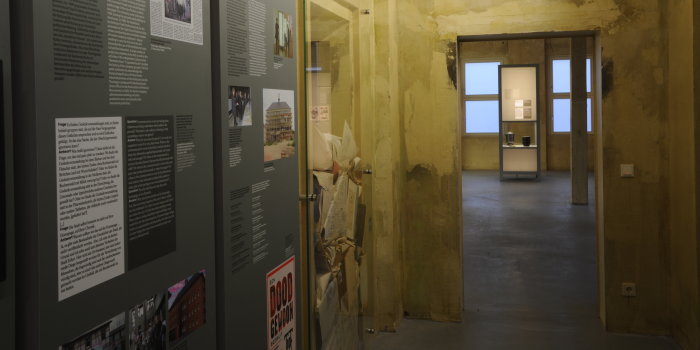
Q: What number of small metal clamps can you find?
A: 4